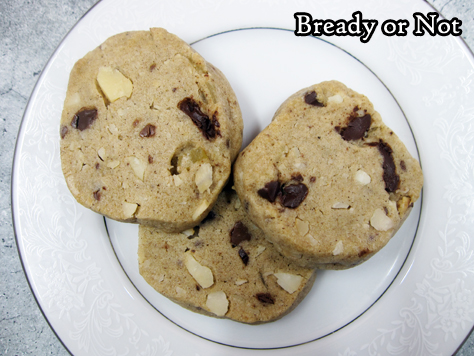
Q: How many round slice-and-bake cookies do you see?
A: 3